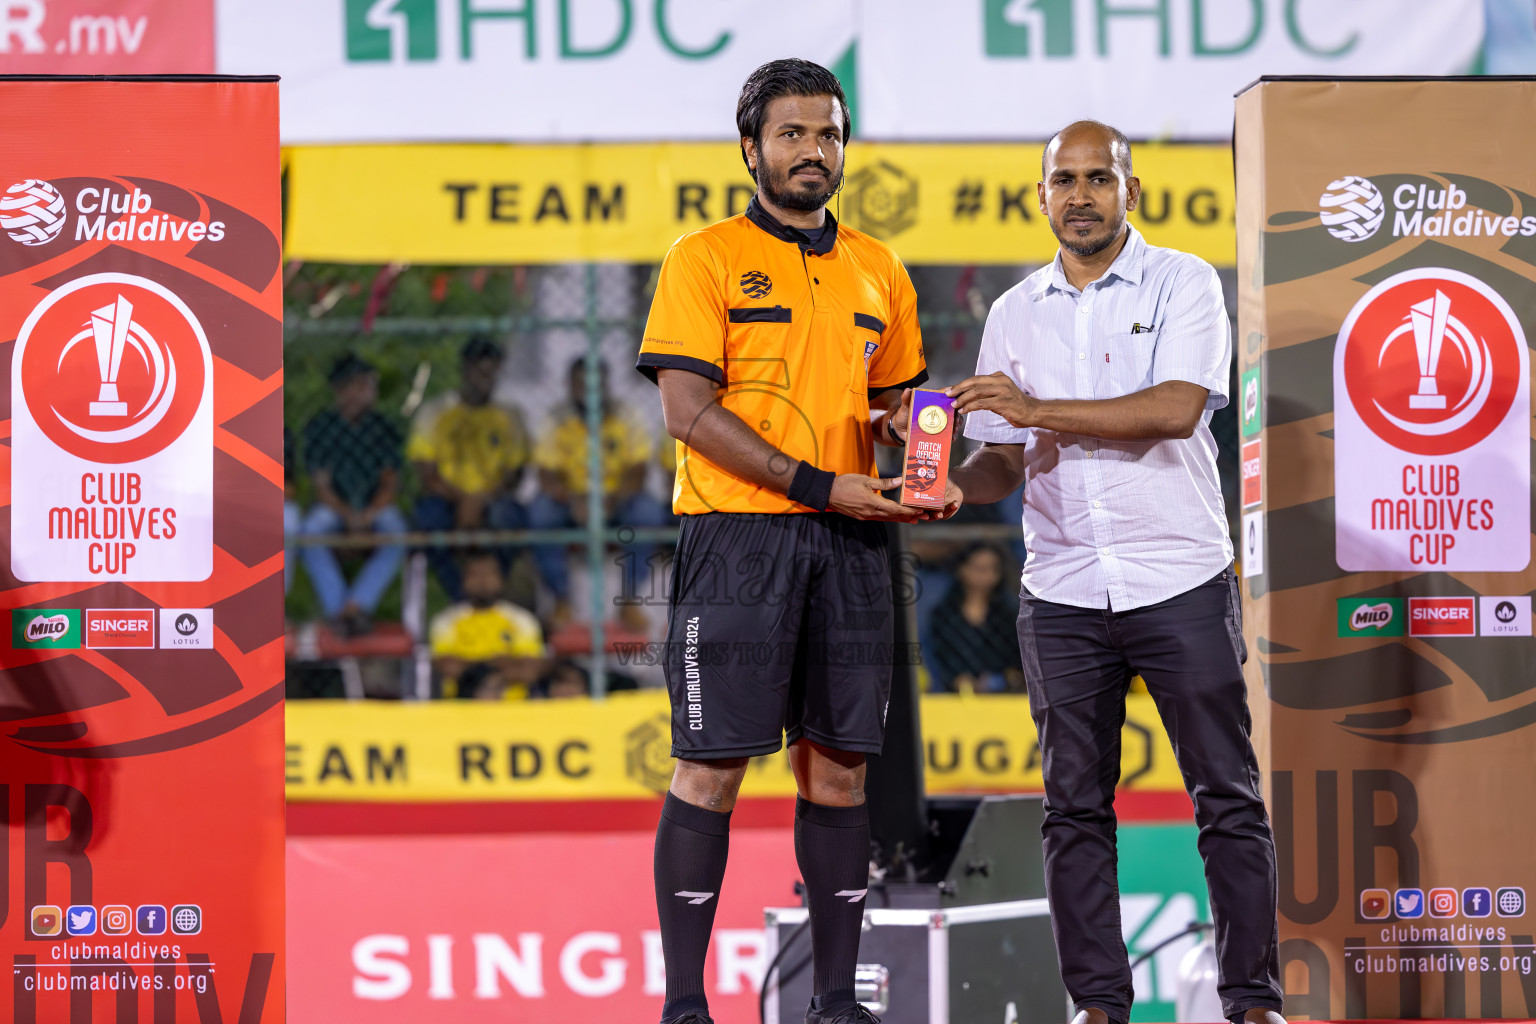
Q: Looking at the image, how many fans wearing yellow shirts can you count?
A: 3